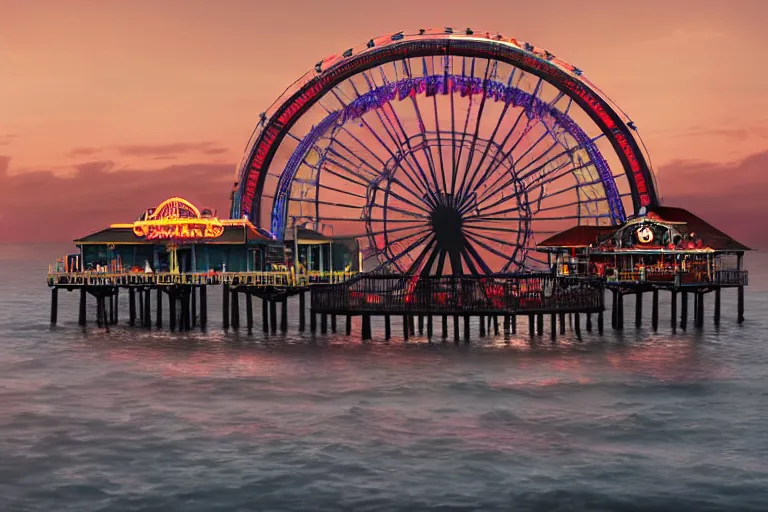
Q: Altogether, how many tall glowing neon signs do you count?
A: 1